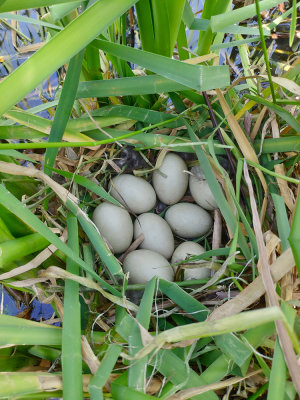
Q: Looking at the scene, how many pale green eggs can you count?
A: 8